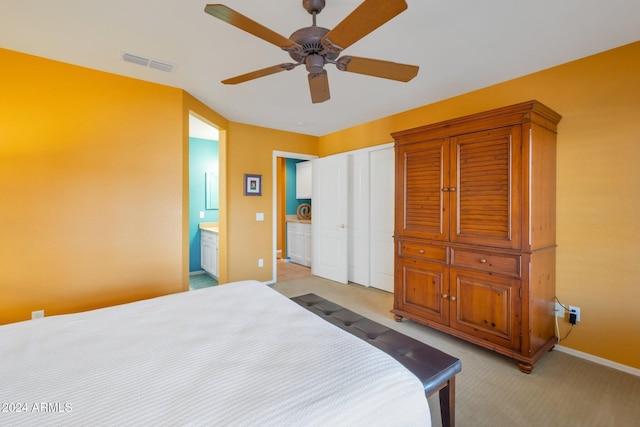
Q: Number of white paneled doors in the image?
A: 3